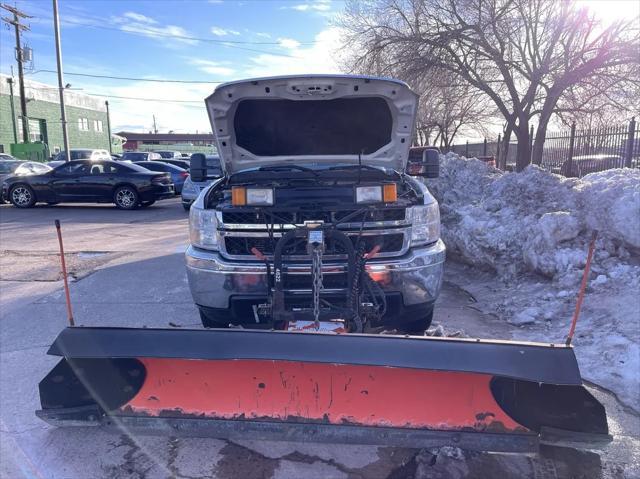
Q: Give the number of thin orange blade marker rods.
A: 2